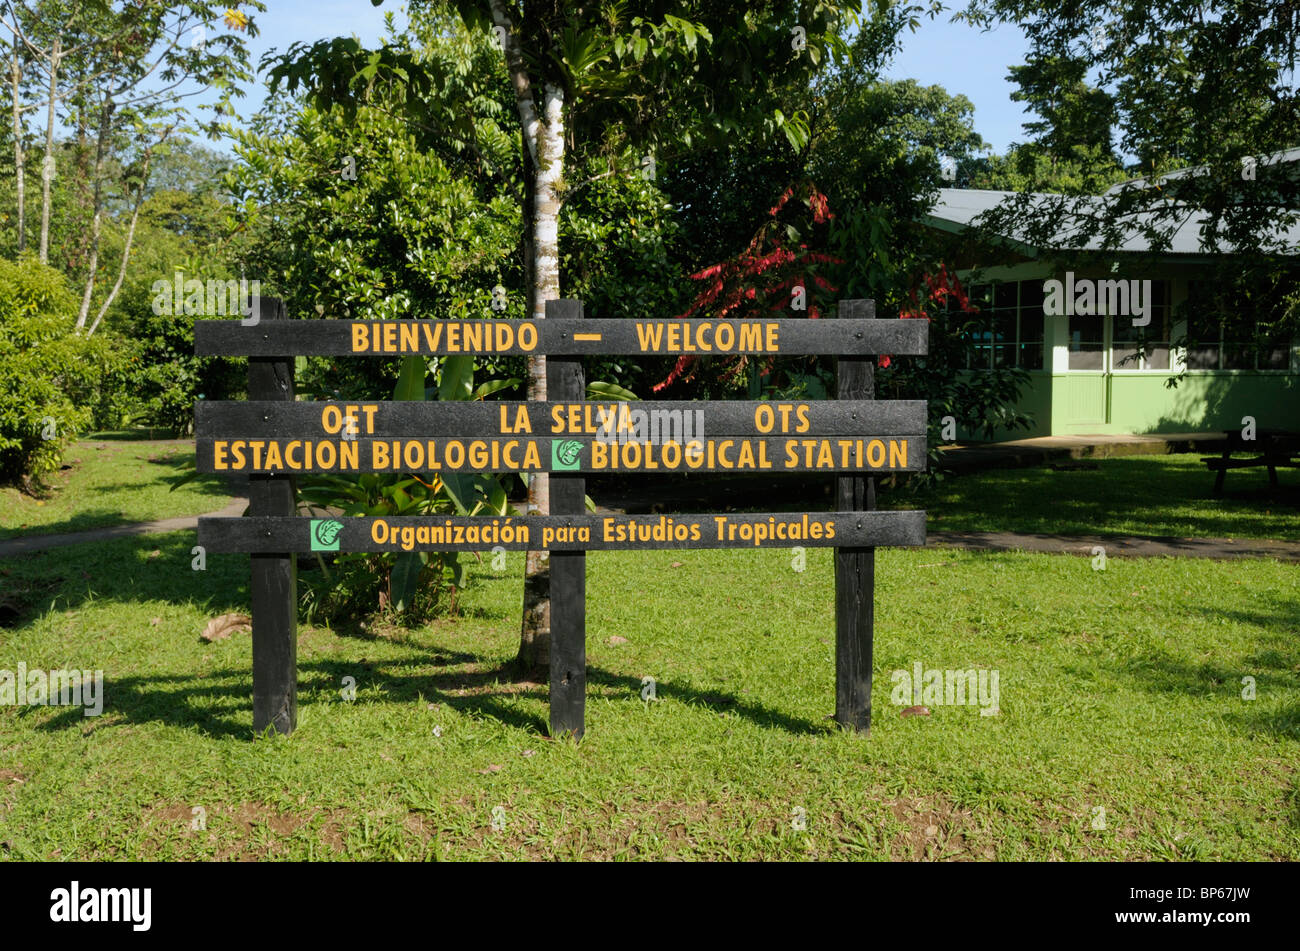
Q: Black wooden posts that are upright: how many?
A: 3